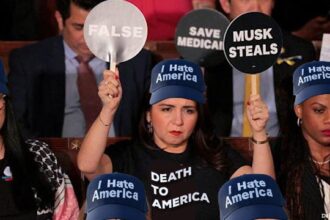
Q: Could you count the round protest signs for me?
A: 3